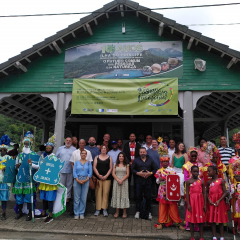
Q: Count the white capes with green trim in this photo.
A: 1